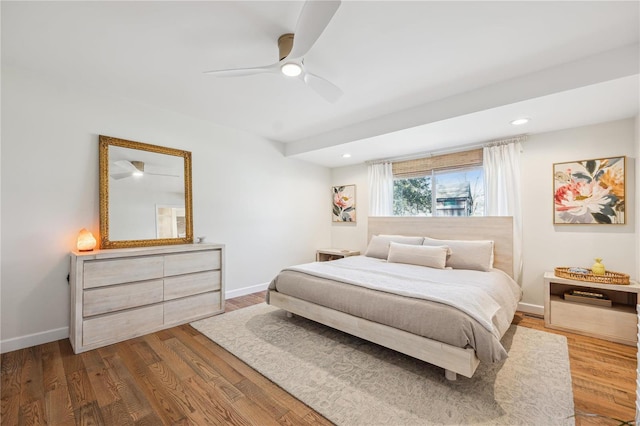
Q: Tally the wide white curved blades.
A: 3